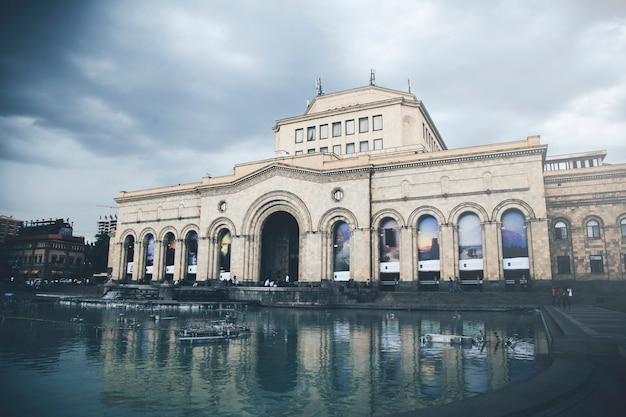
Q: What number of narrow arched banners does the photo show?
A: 10